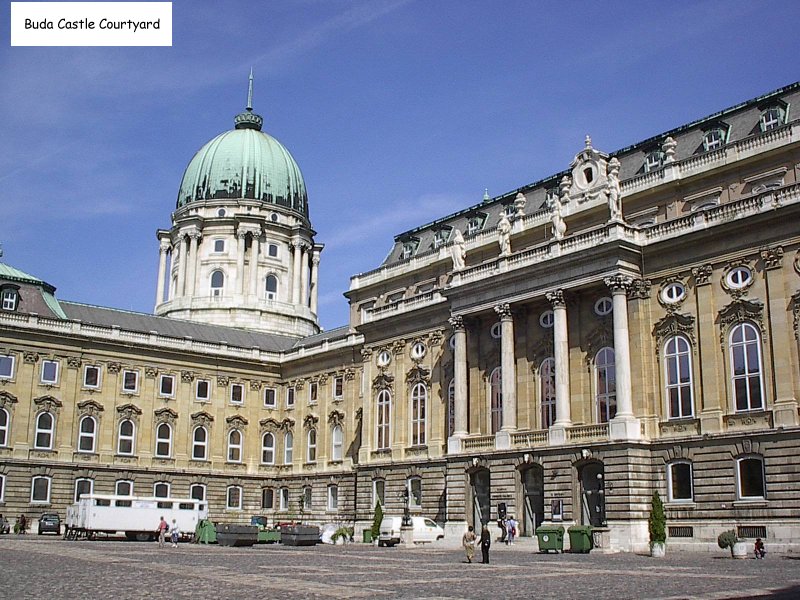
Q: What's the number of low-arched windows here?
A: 15